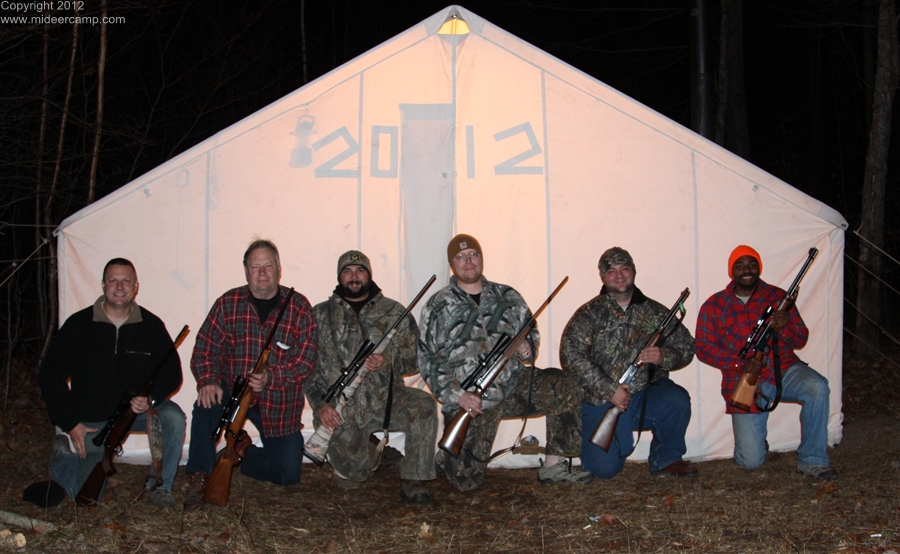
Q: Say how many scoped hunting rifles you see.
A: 5